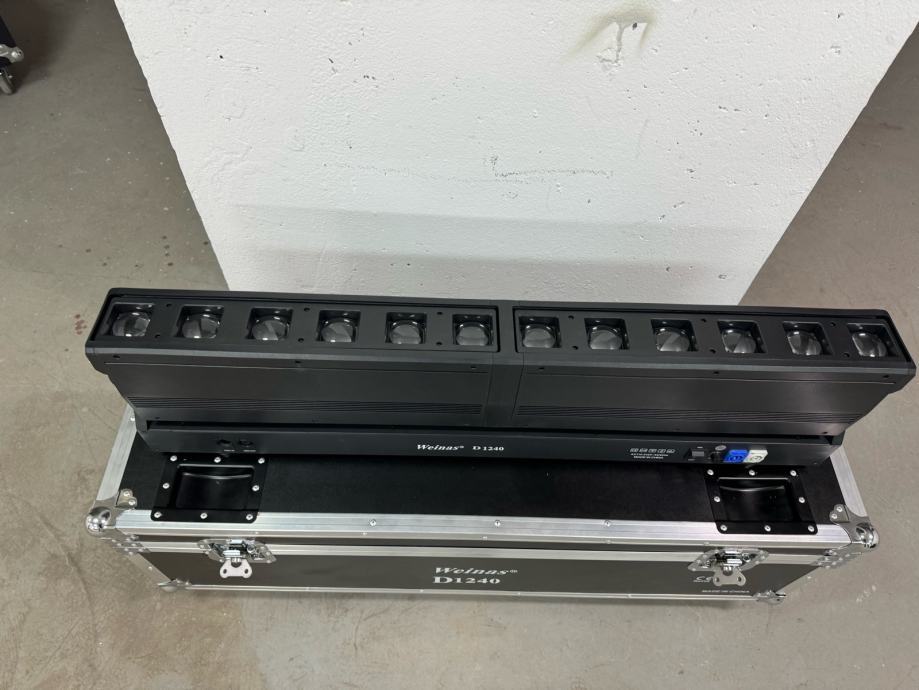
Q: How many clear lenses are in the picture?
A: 12